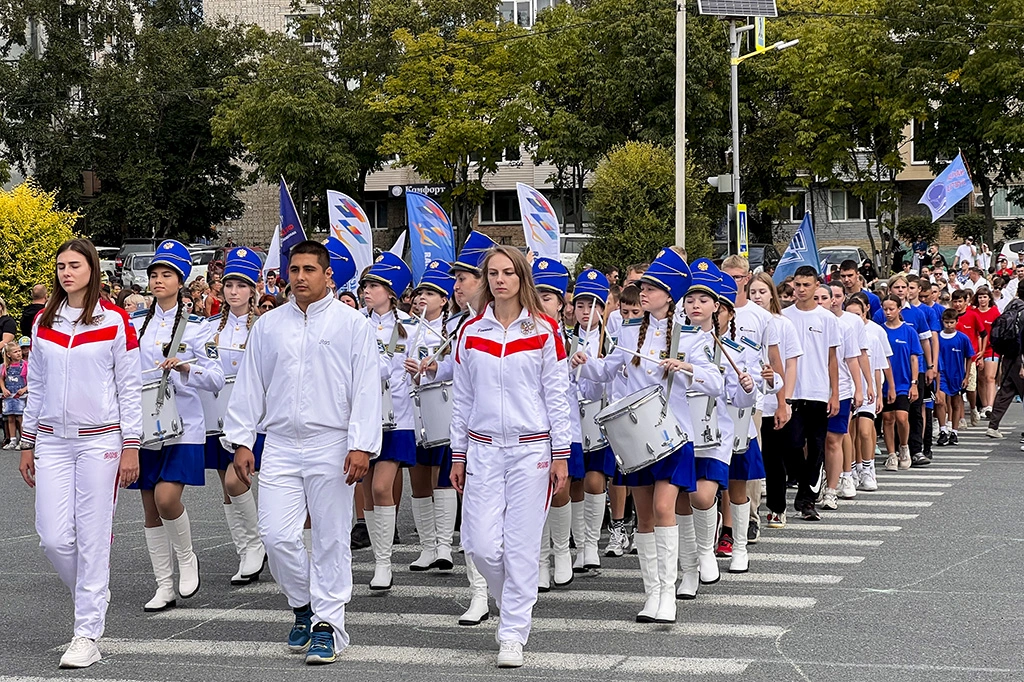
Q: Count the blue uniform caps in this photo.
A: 11